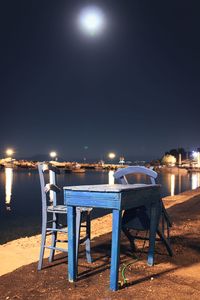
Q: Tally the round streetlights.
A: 3